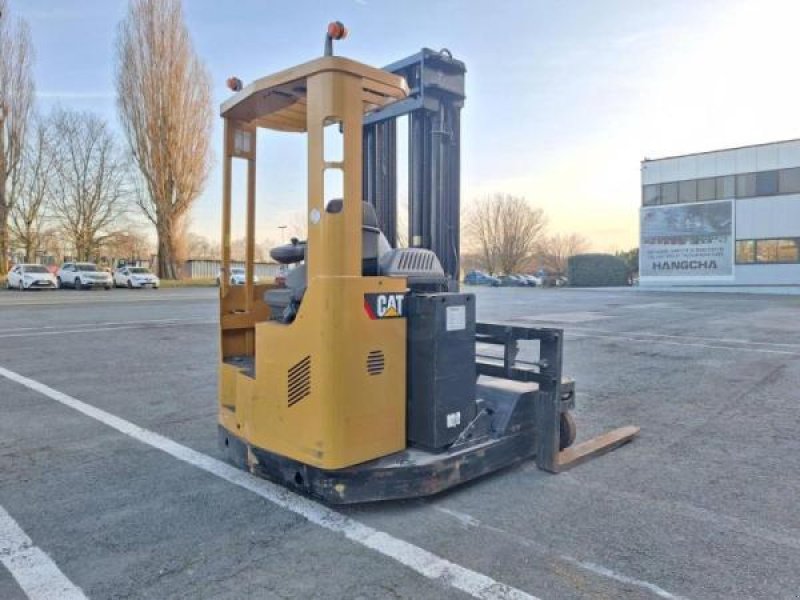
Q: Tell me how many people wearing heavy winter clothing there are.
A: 0